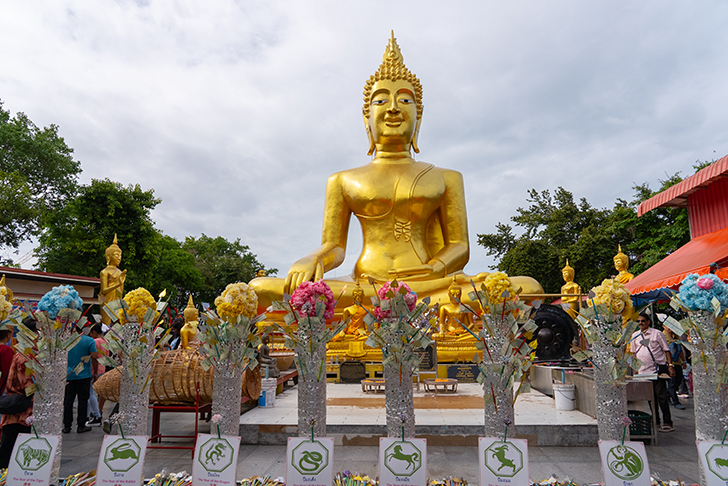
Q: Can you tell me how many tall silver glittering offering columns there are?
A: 8